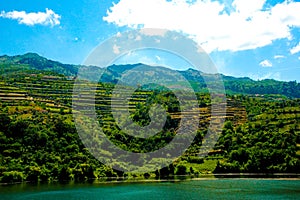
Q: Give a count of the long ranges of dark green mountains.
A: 1